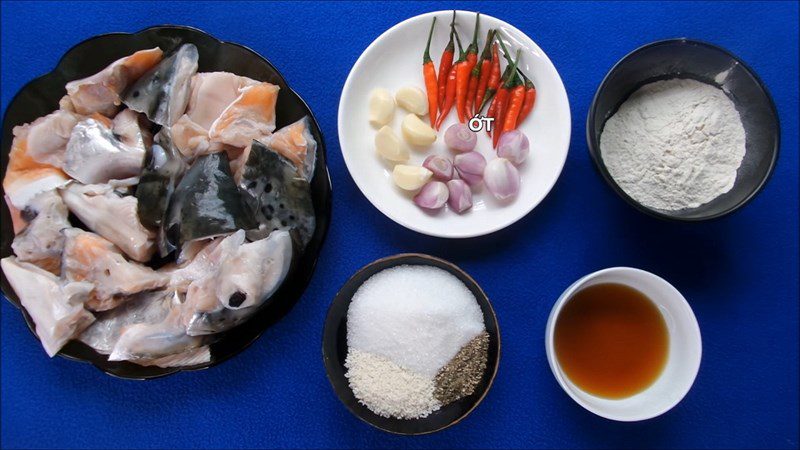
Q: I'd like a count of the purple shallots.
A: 7